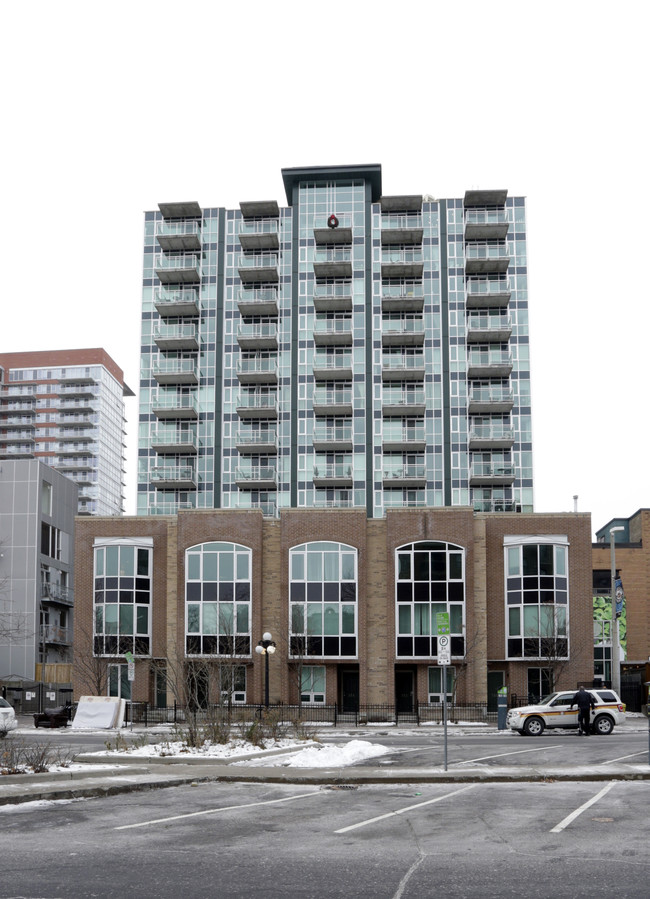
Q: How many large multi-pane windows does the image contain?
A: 5